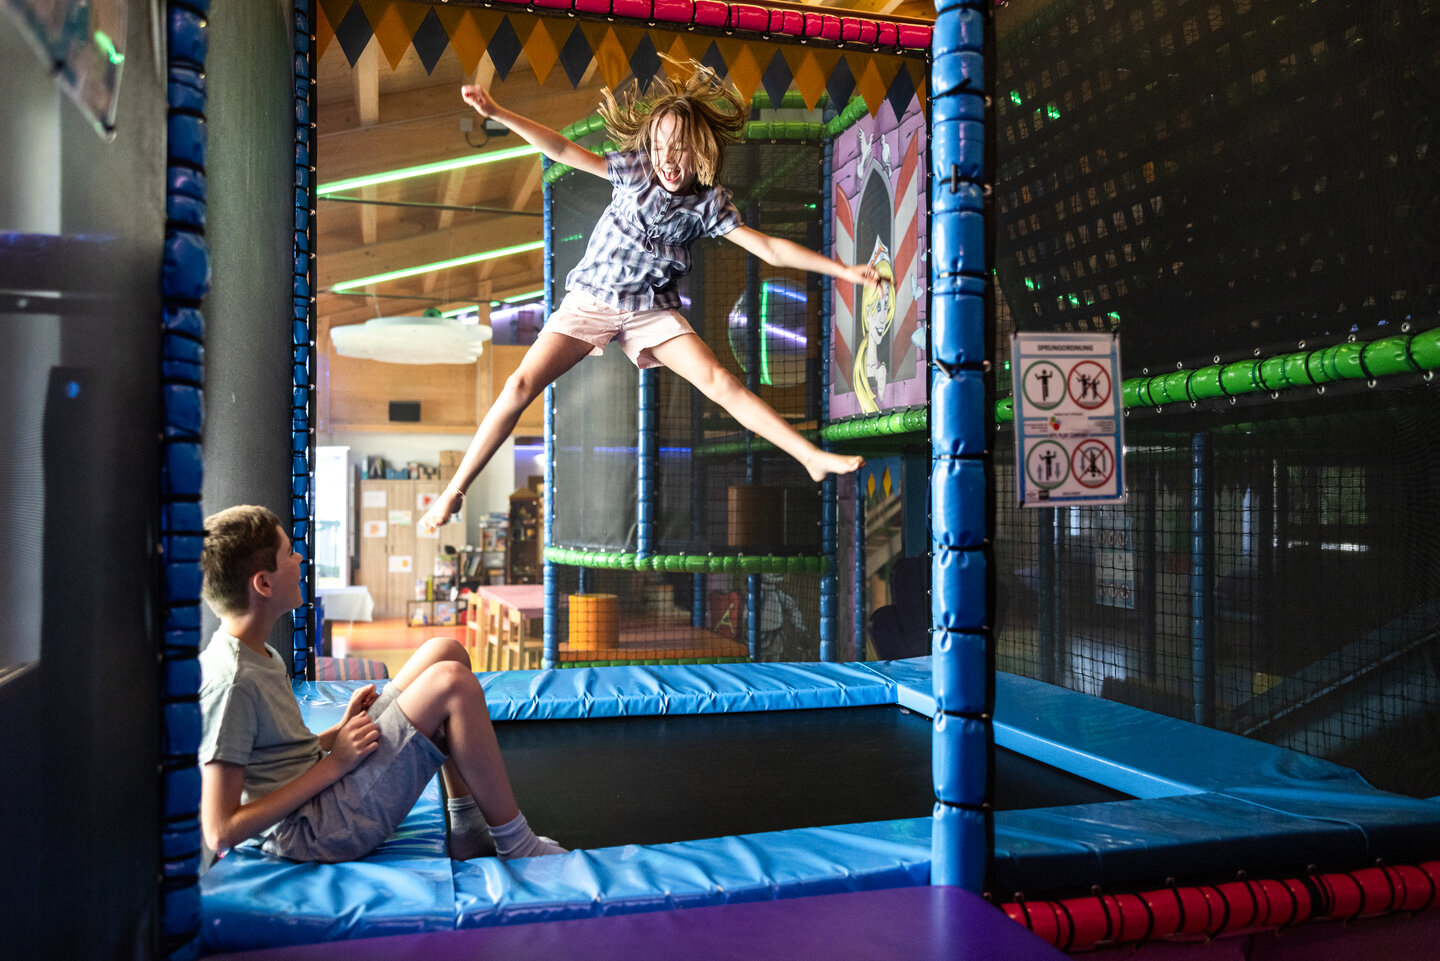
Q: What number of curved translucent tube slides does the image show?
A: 0